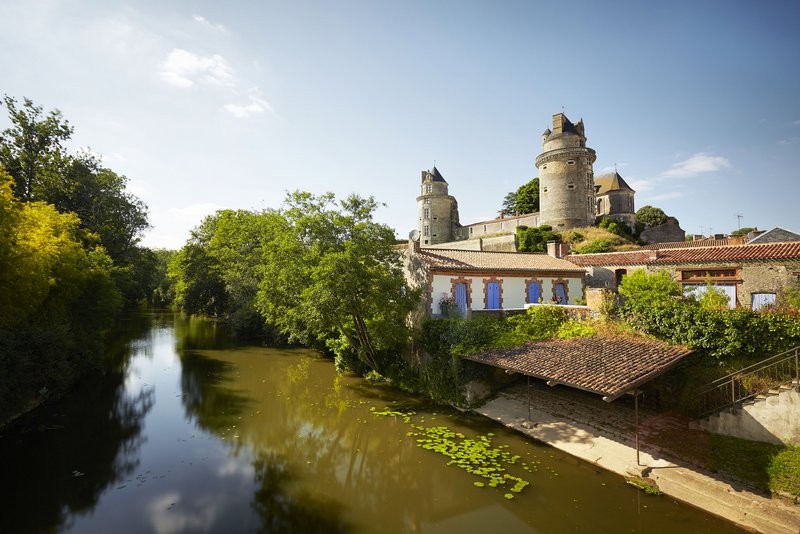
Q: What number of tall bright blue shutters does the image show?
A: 4